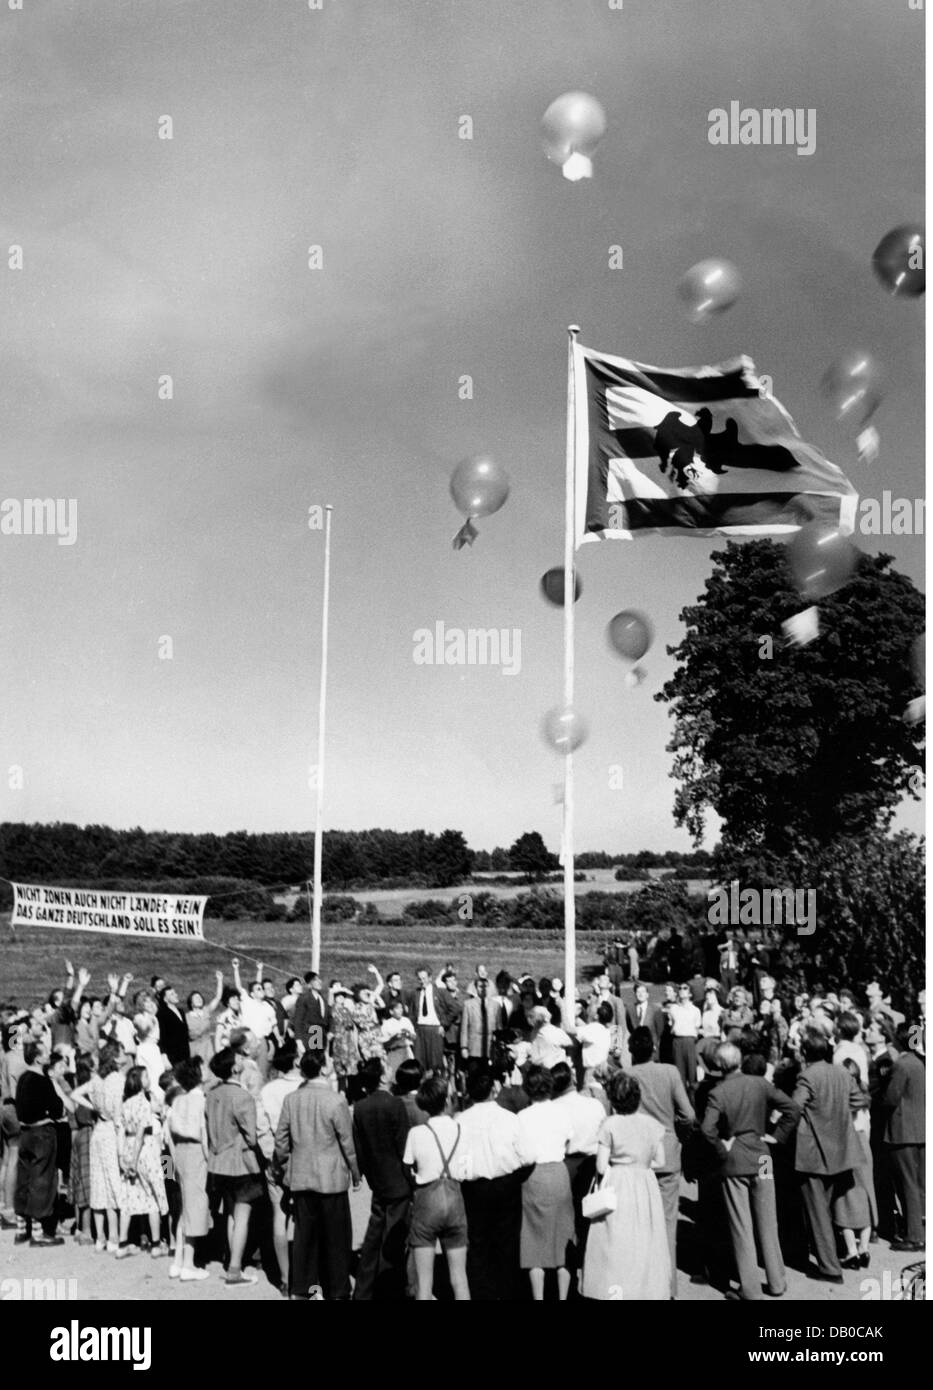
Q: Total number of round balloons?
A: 10